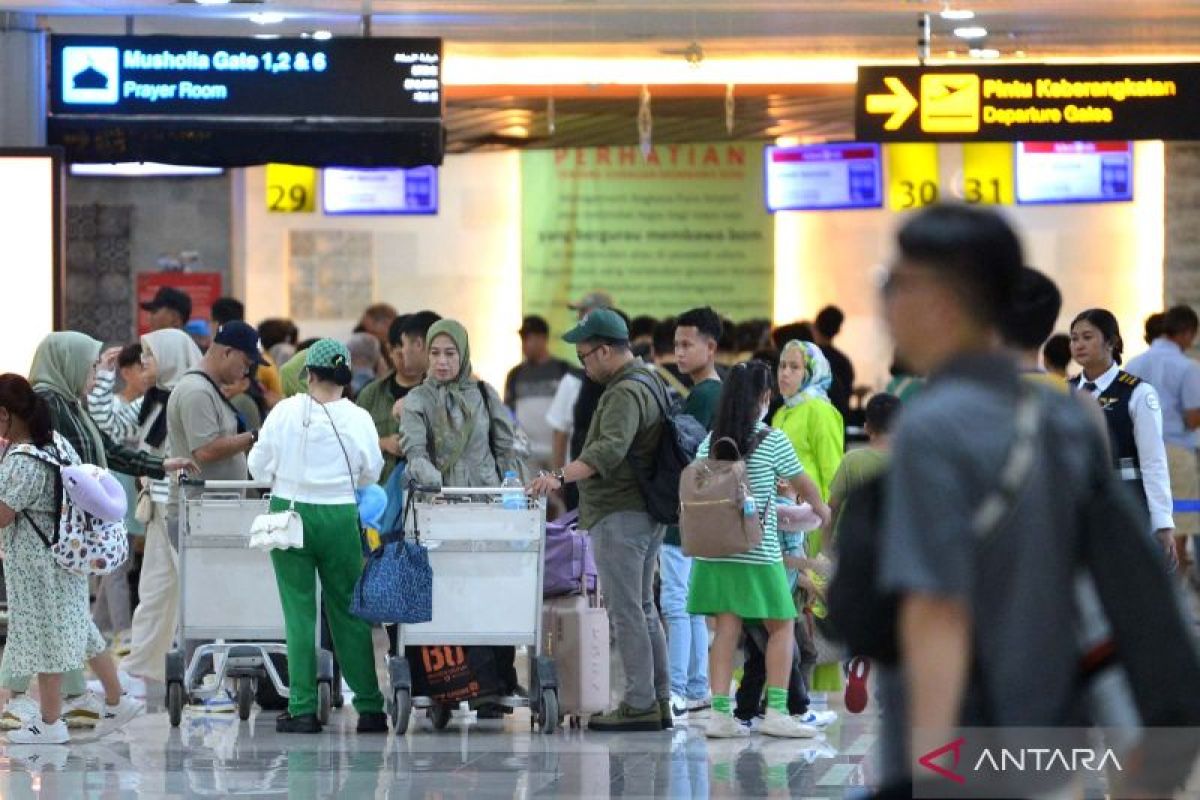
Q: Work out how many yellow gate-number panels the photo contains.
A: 3